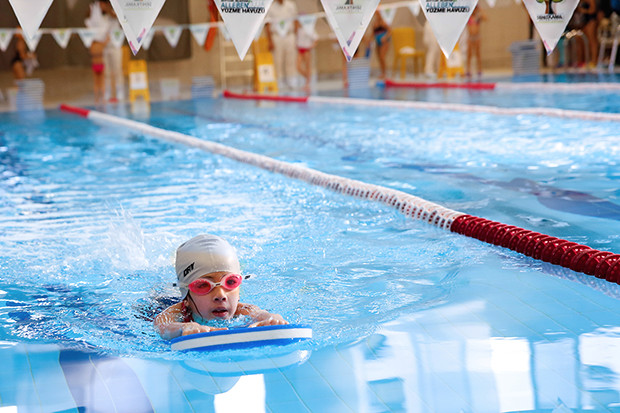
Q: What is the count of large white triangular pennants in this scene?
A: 6